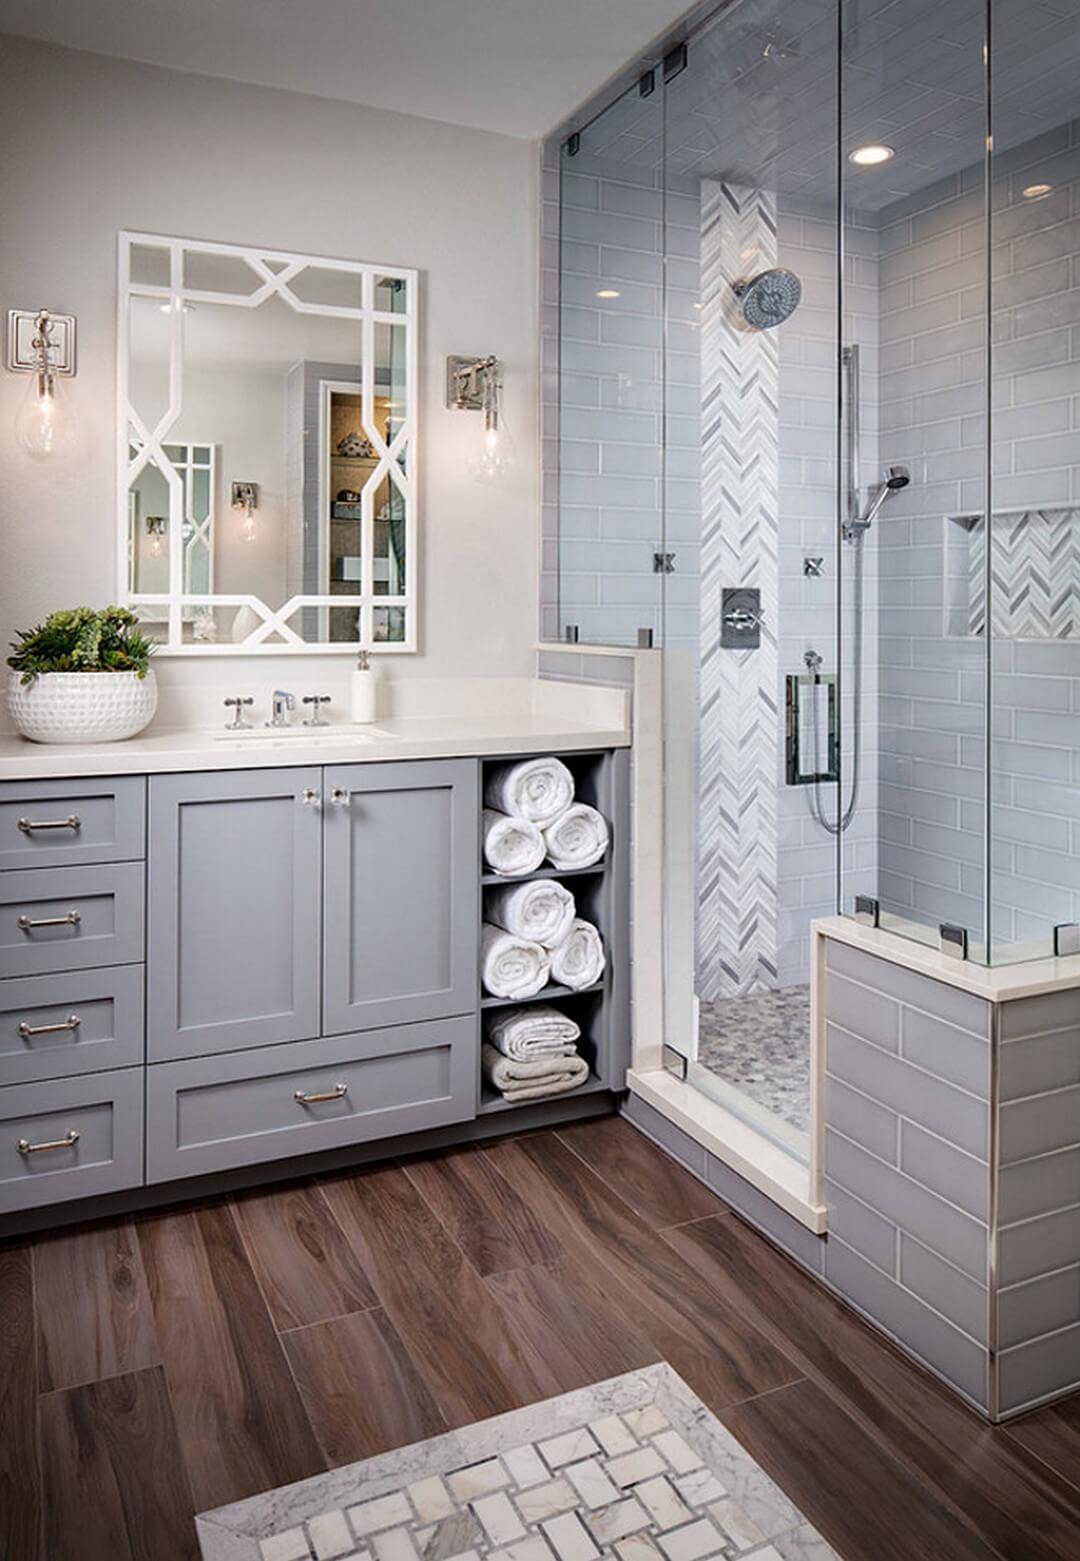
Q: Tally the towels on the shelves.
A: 8